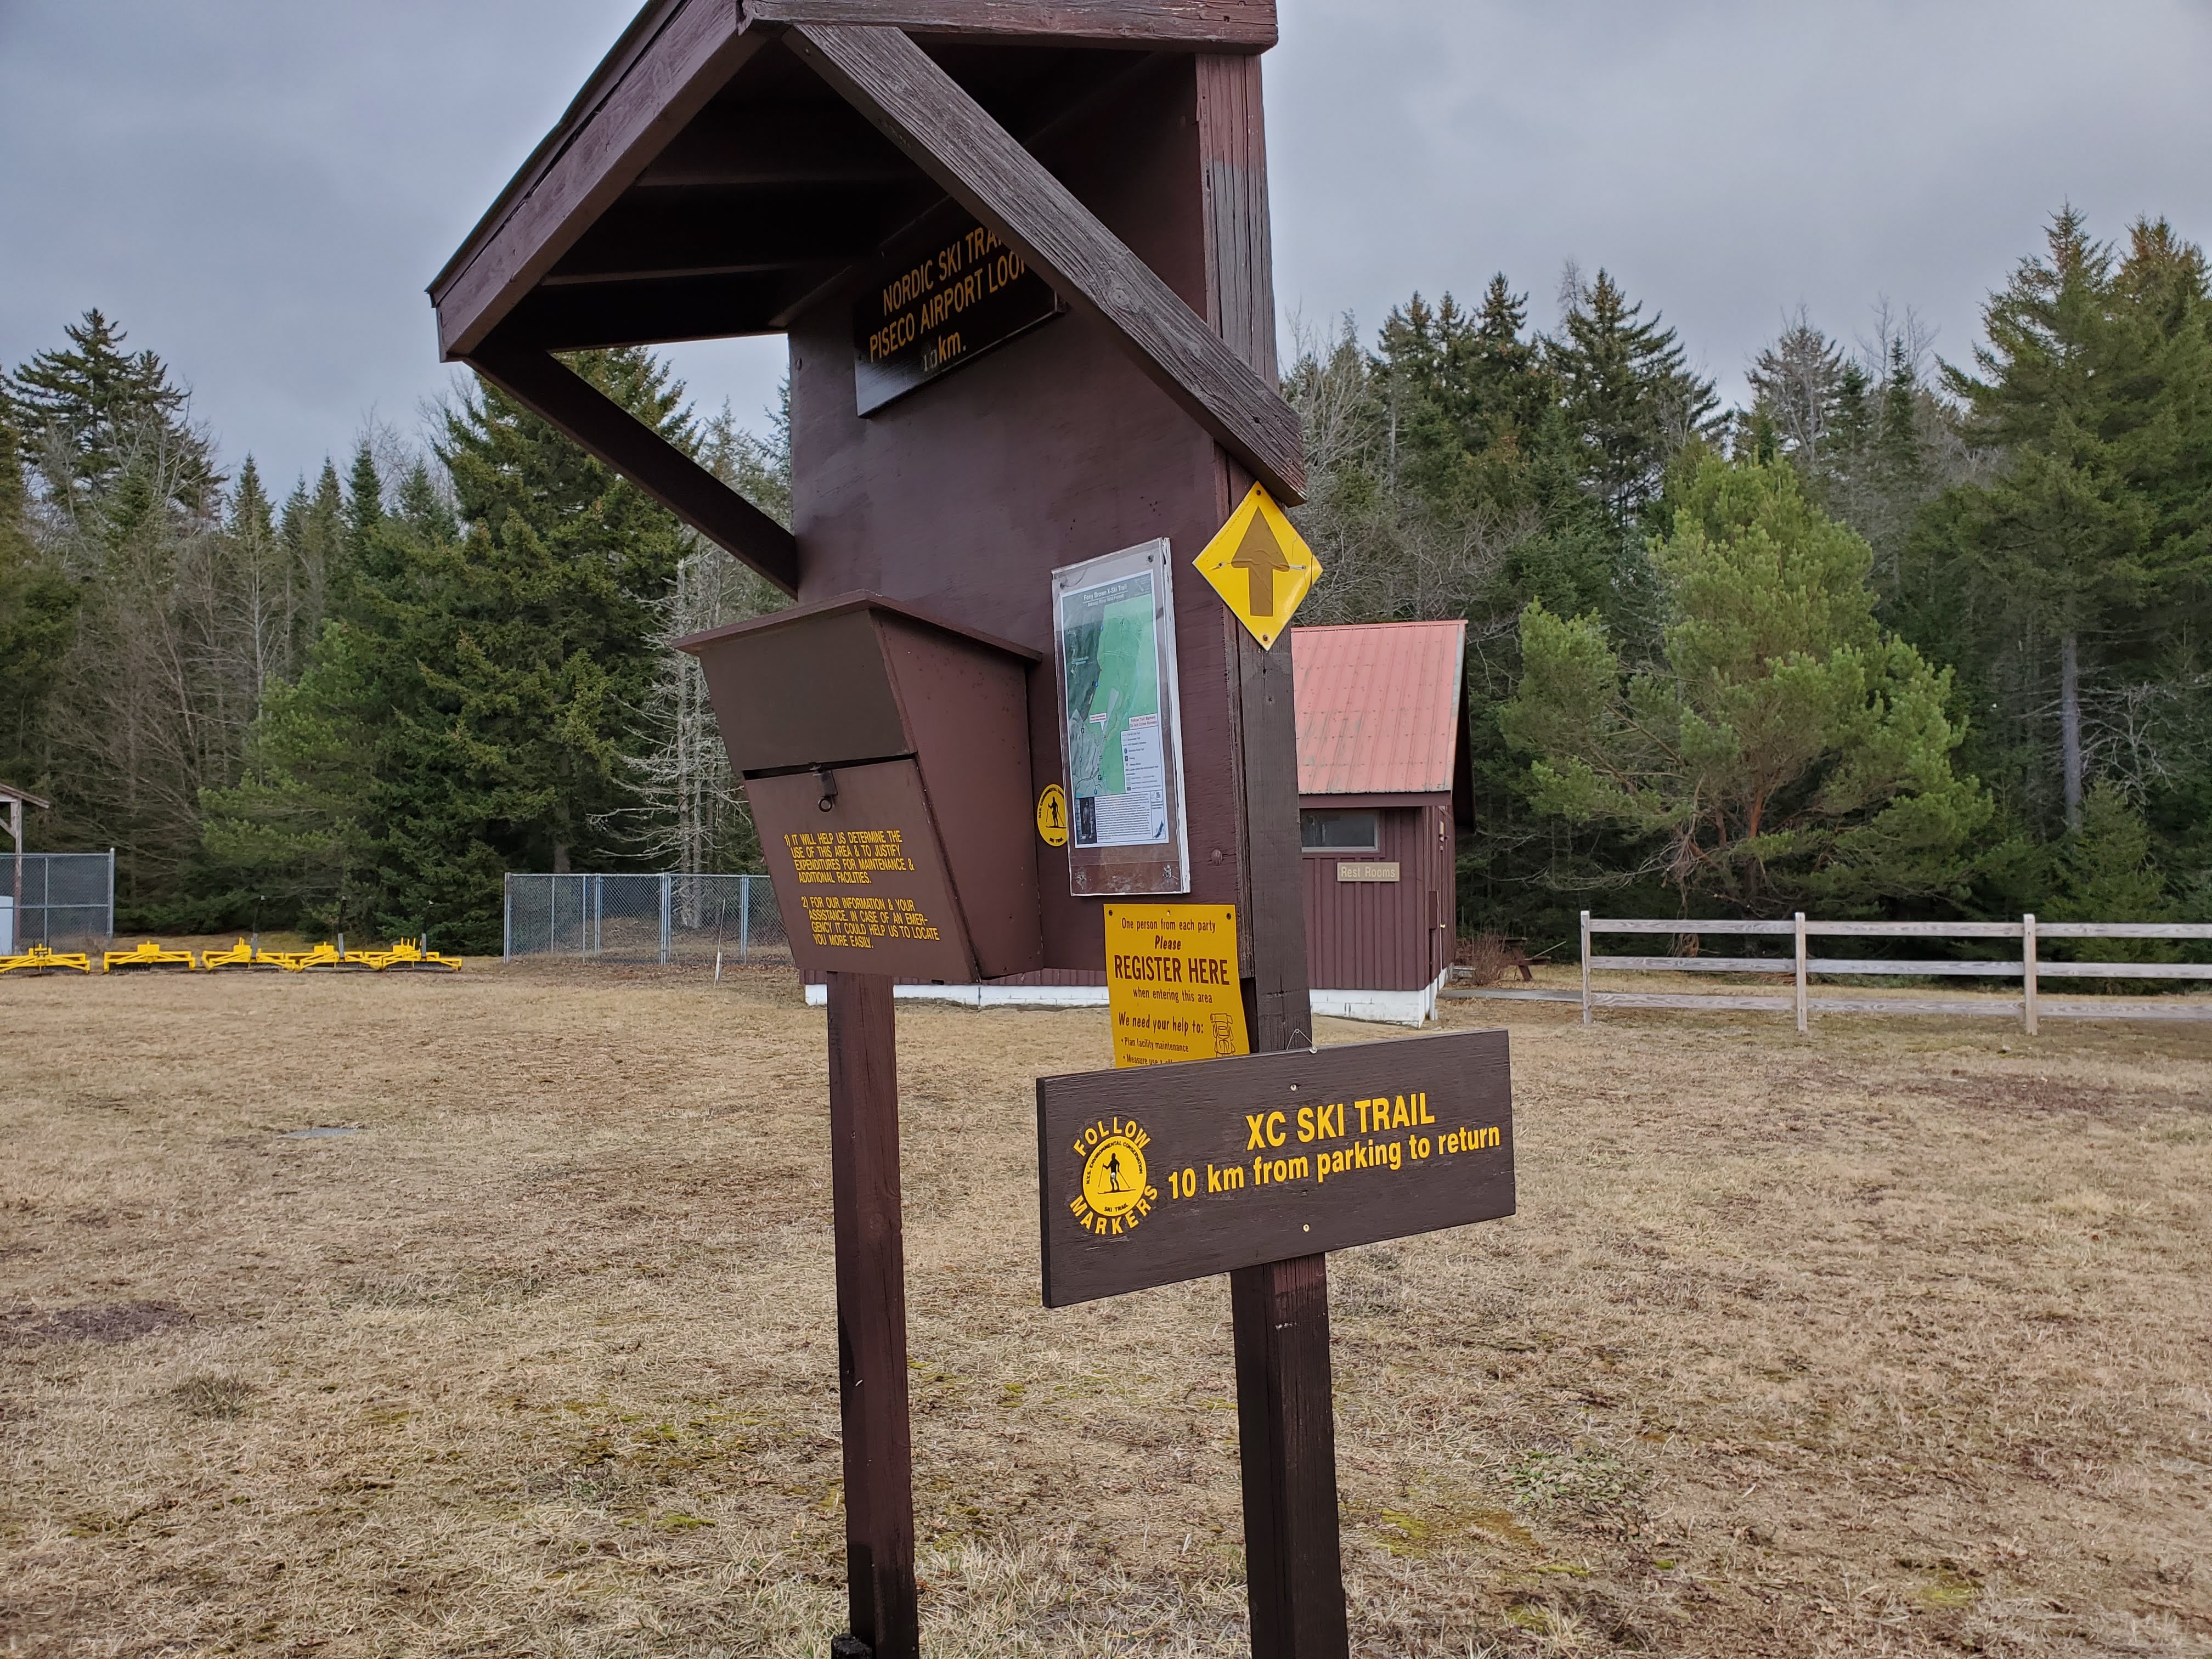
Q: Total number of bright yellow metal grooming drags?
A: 5